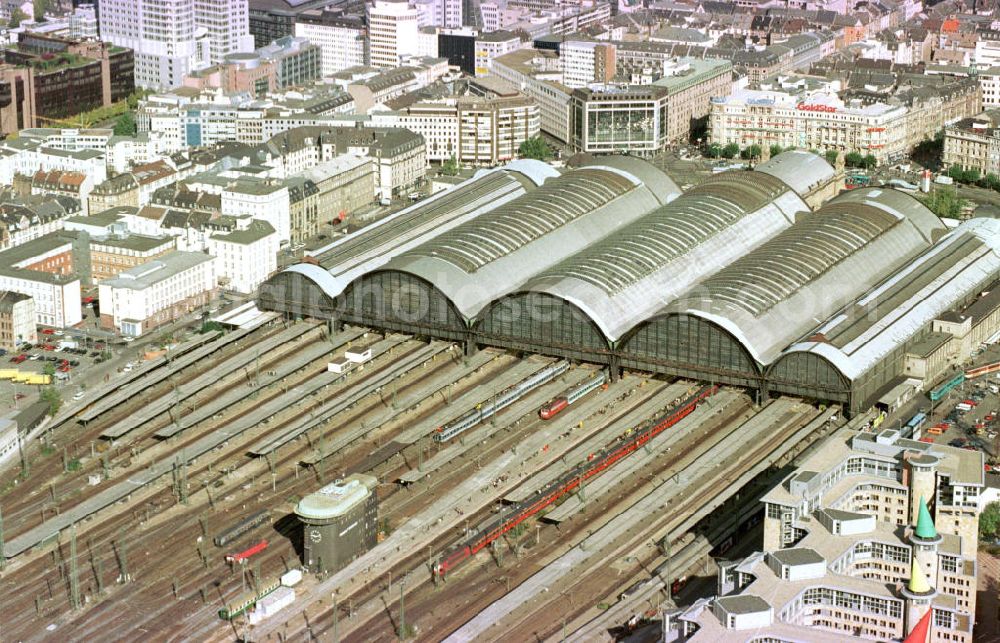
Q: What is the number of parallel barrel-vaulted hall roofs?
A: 5